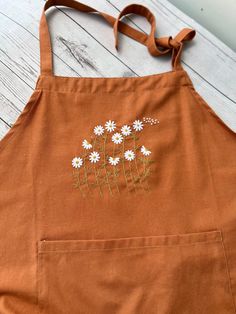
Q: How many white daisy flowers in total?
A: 11